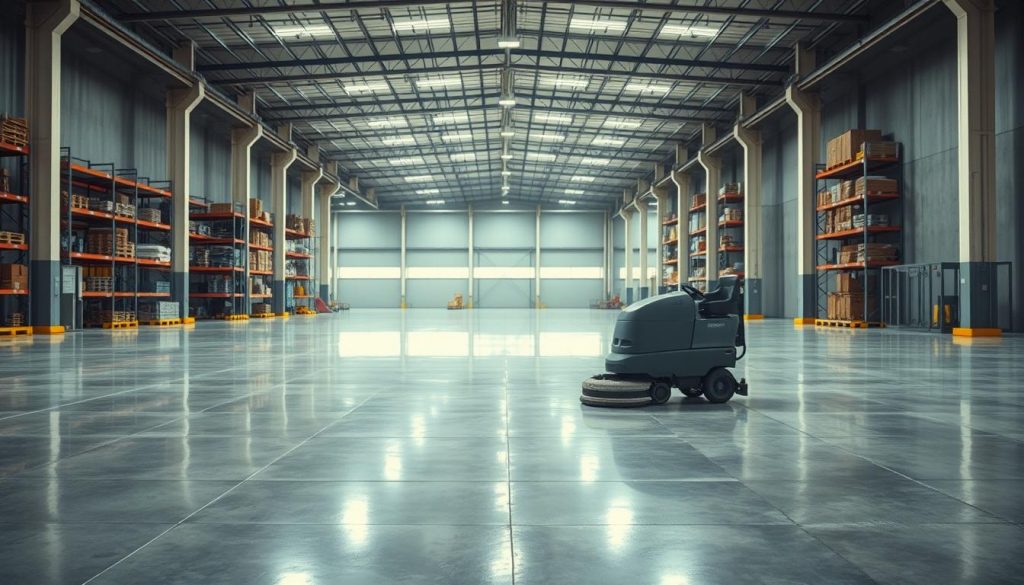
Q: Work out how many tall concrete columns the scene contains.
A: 14